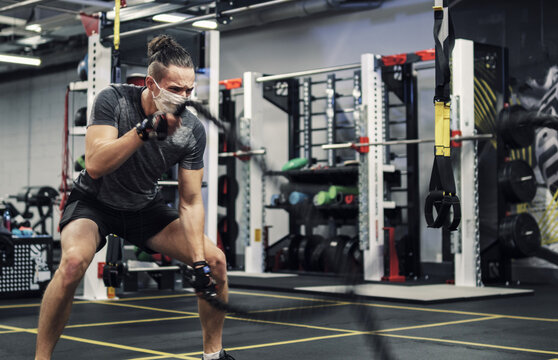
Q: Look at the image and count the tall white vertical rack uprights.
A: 5